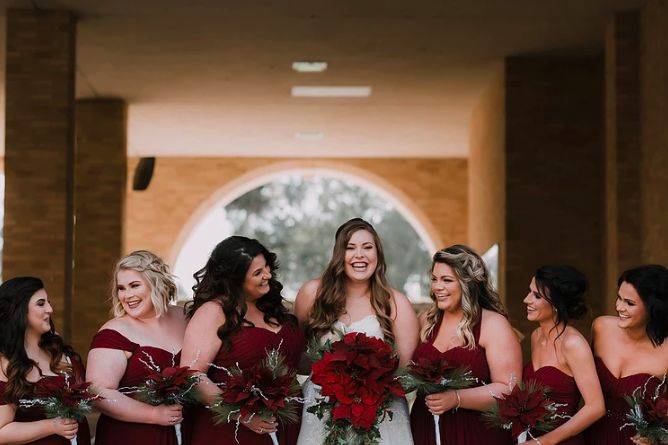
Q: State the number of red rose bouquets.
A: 7